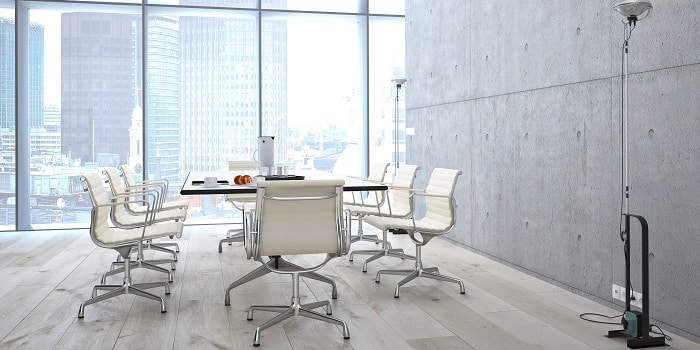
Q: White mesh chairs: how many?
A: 8